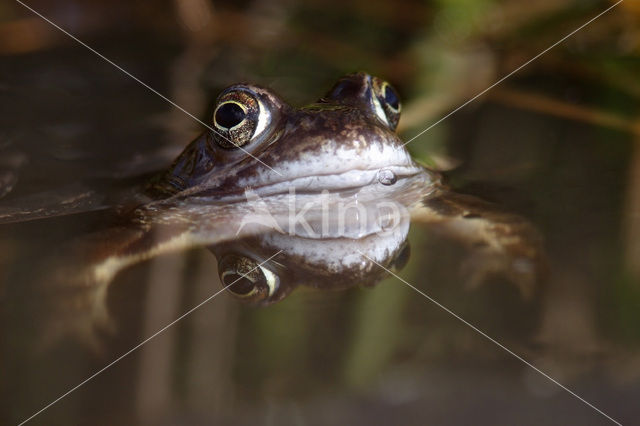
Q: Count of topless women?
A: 0